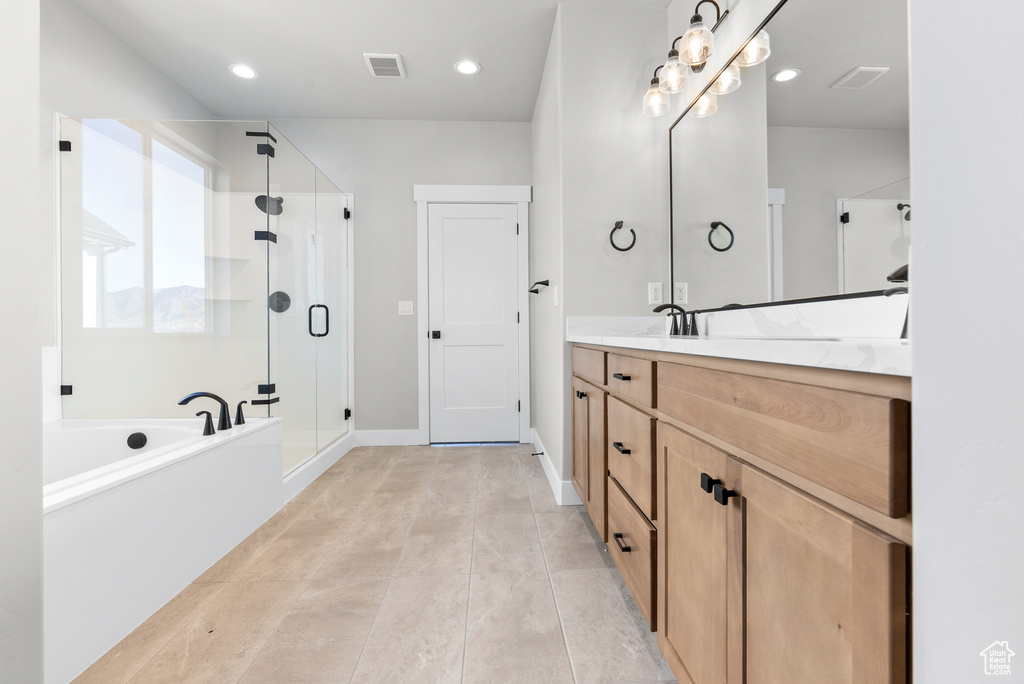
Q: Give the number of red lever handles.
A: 0